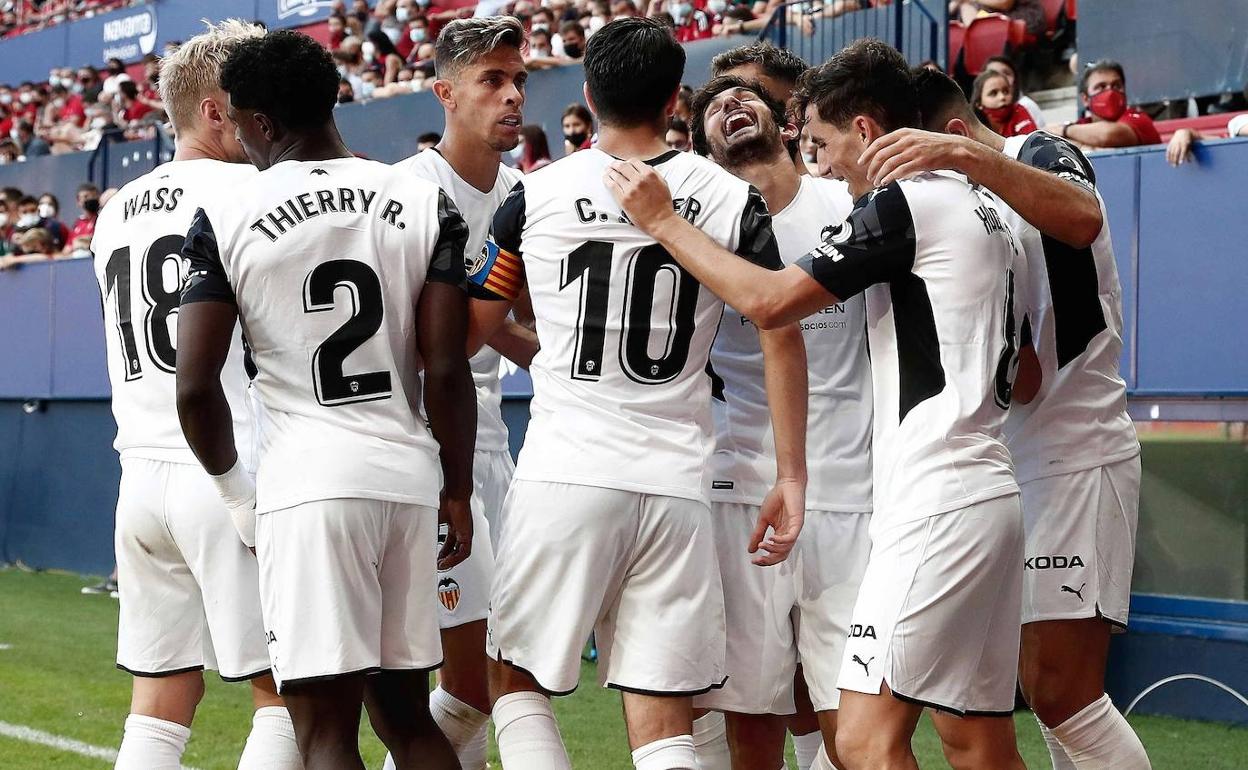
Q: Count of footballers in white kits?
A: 8